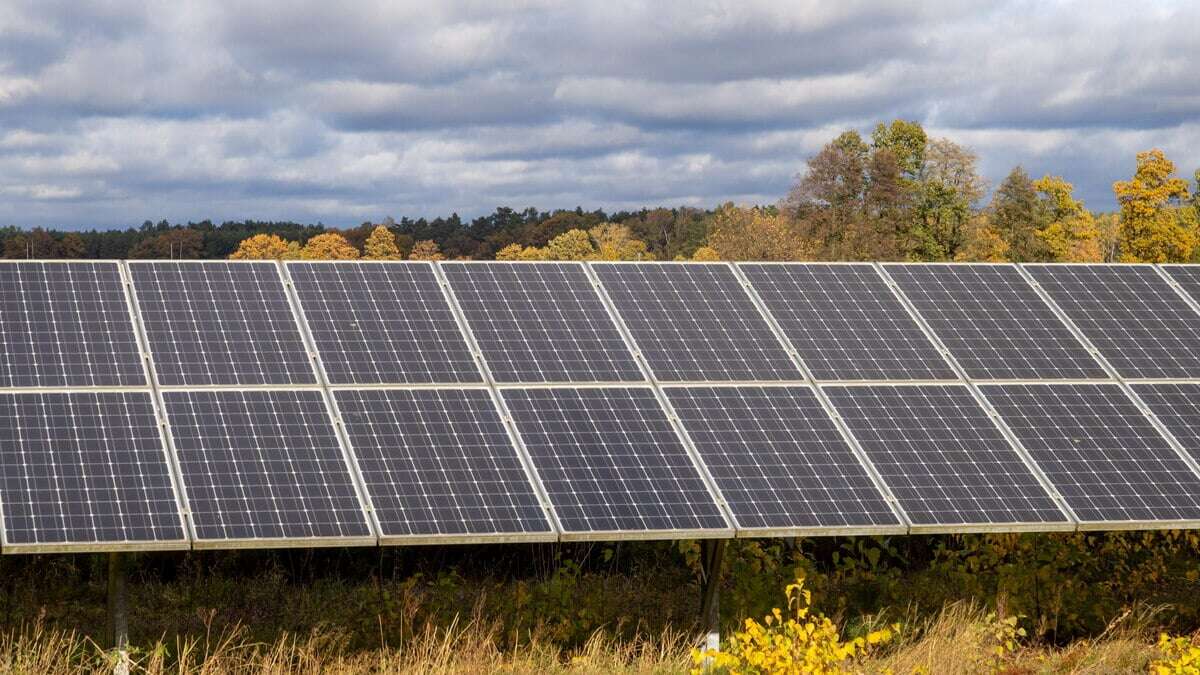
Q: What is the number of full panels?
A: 11